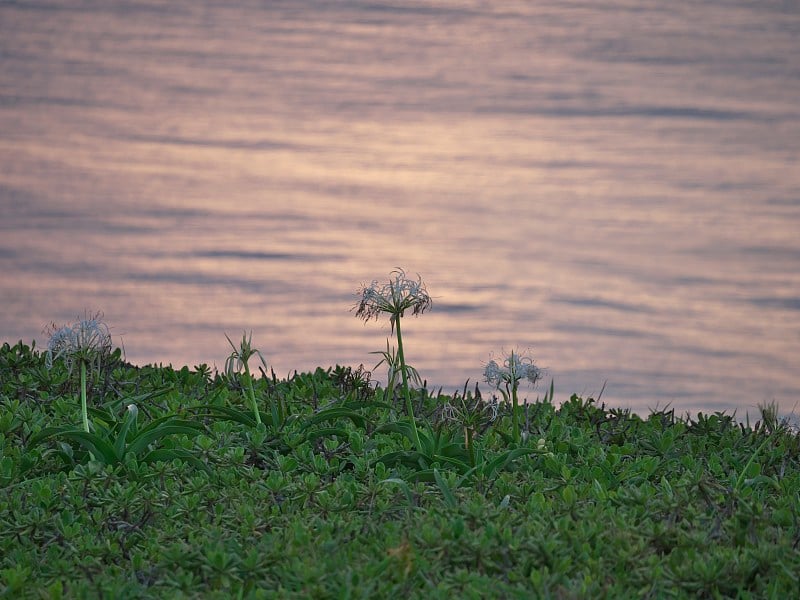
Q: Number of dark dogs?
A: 0